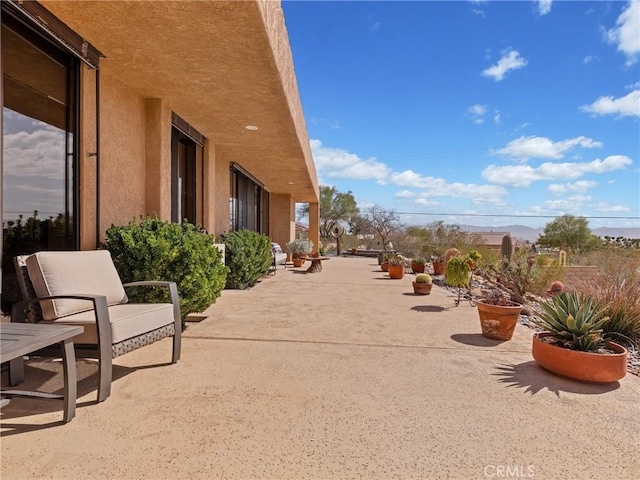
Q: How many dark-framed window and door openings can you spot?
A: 3